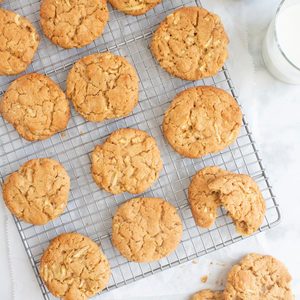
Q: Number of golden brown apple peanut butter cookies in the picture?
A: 14